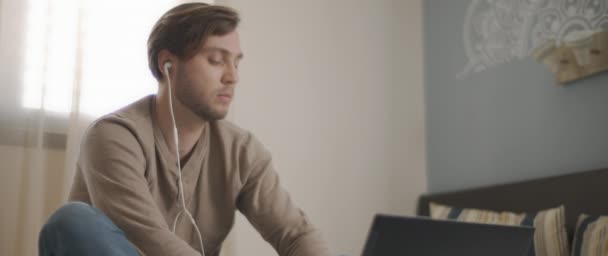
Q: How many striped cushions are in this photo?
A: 2